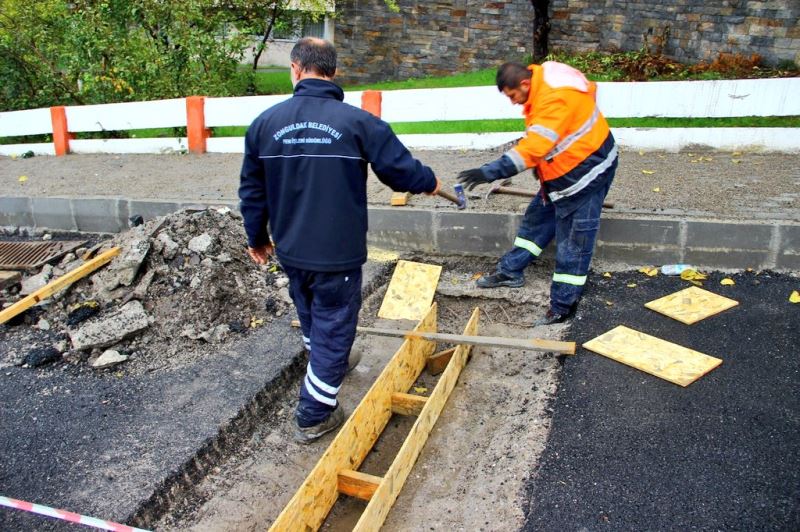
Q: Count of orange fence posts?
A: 3